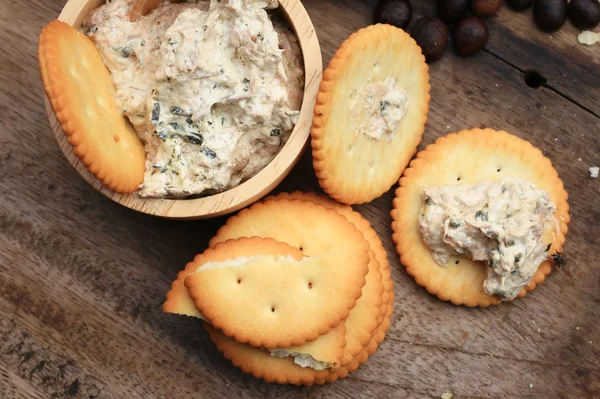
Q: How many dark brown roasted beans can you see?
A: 8